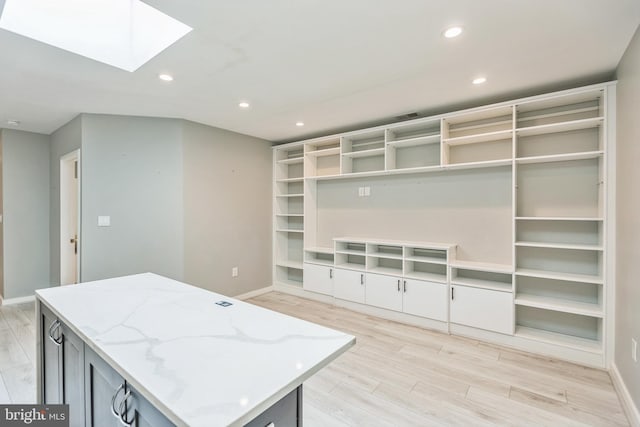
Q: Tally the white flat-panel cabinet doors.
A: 5